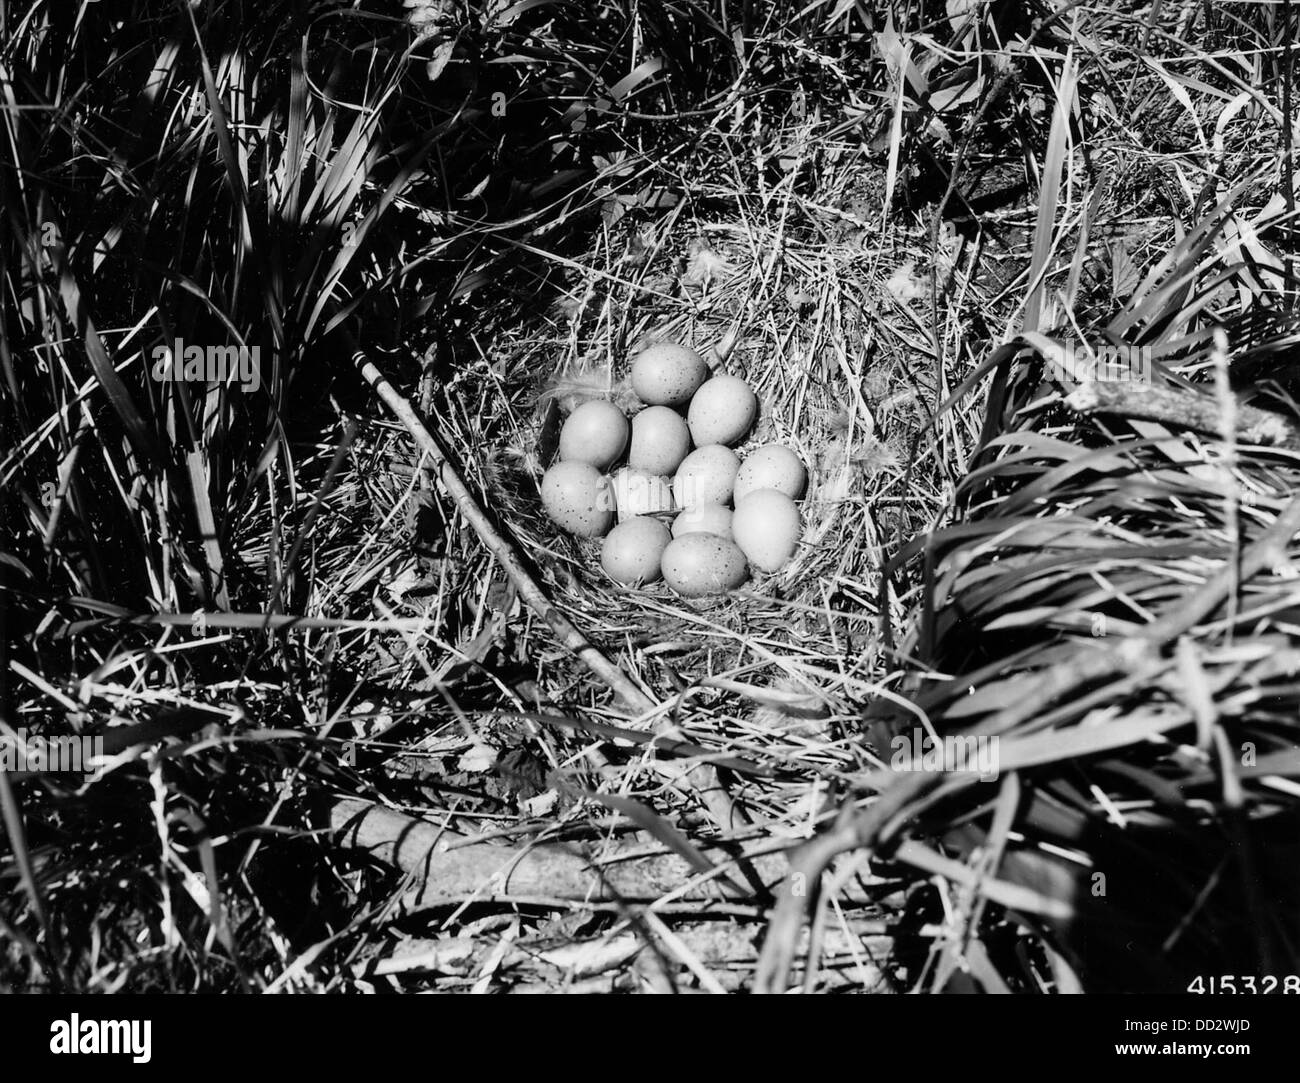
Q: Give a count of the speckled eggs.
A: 12